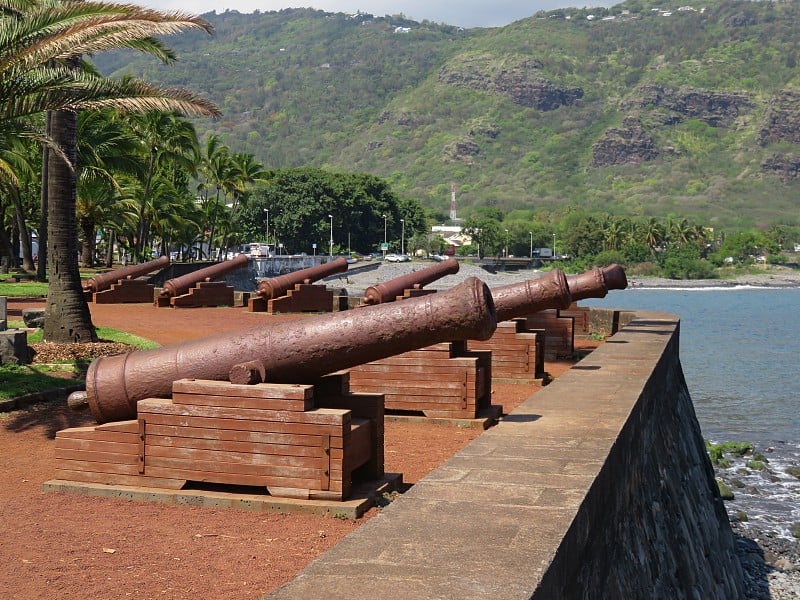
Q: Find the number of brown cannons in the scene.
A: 8